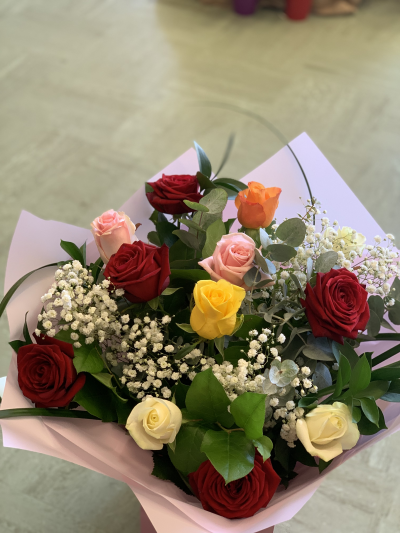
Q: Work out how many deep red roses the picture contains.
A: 5